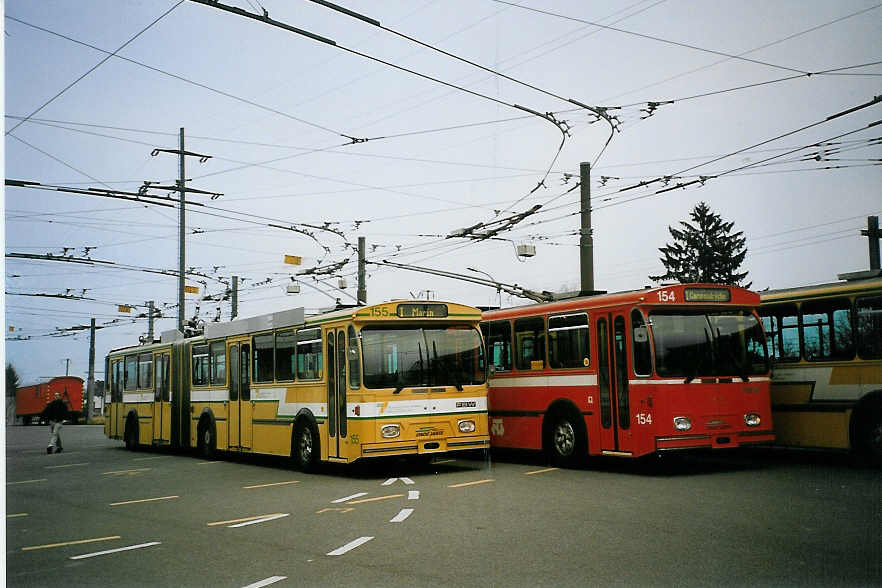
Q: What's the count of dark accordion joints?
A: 1